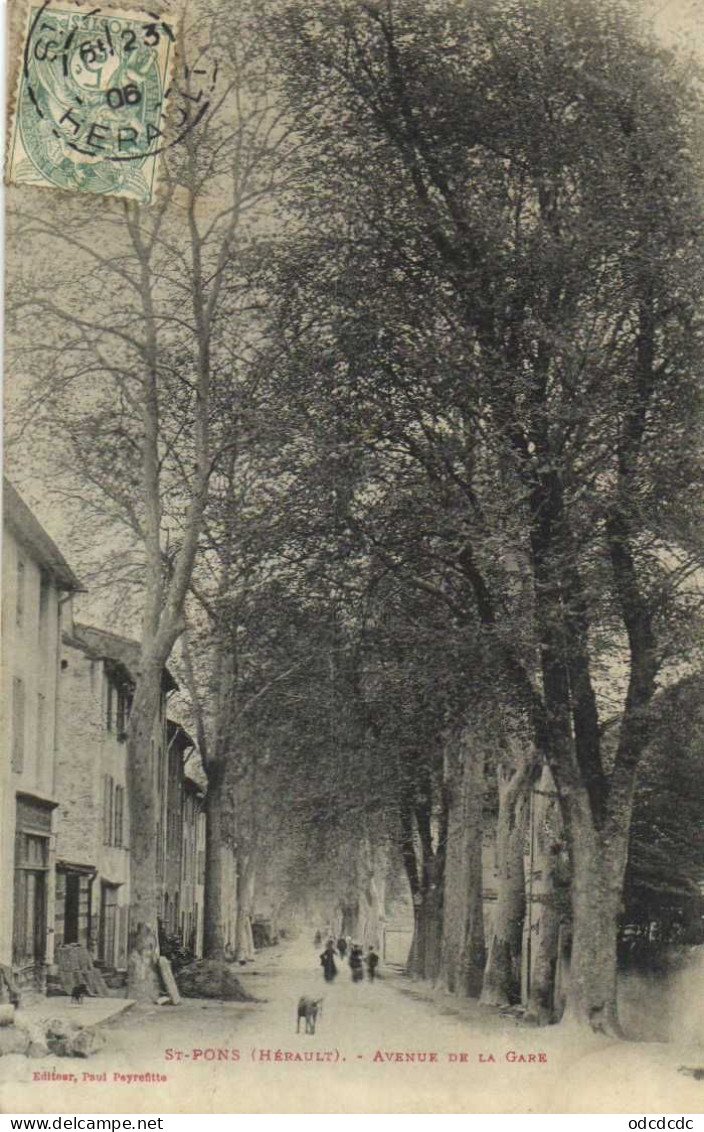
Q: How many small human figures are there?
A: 5